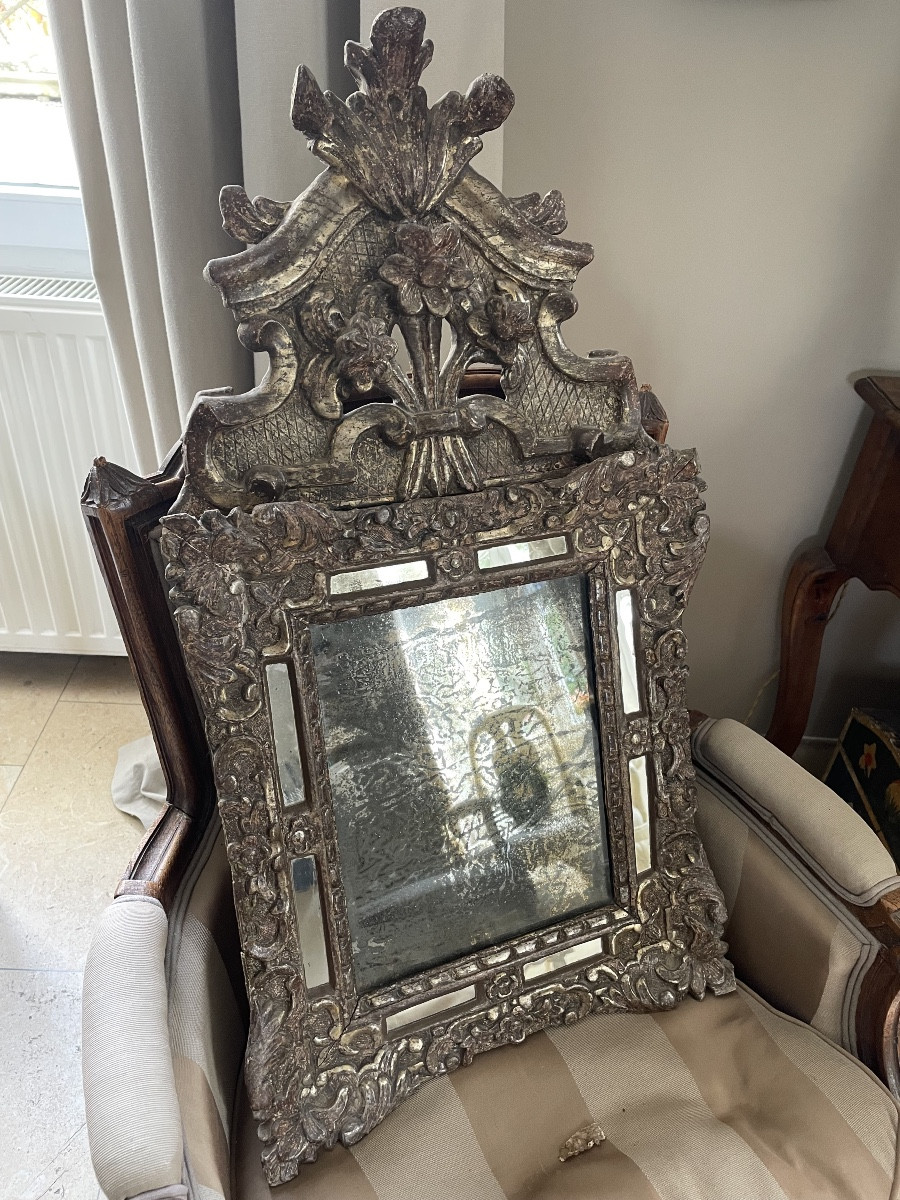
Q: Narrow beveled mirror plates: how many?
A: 8